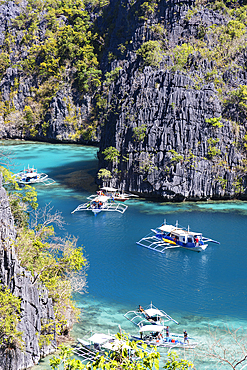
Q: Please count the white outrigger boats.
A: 7